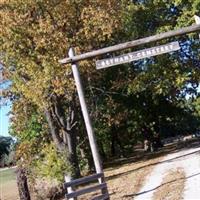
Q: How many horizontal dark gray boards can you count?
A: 3